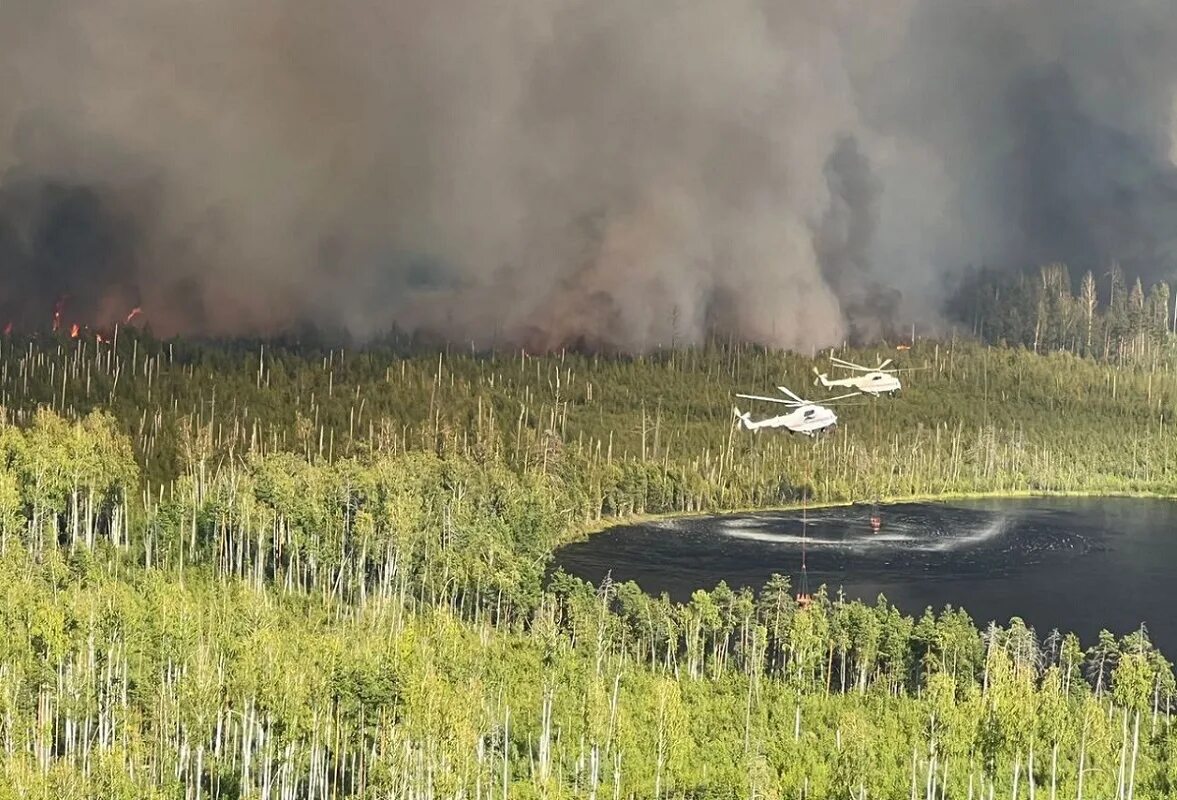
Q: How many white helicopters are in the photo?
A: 2